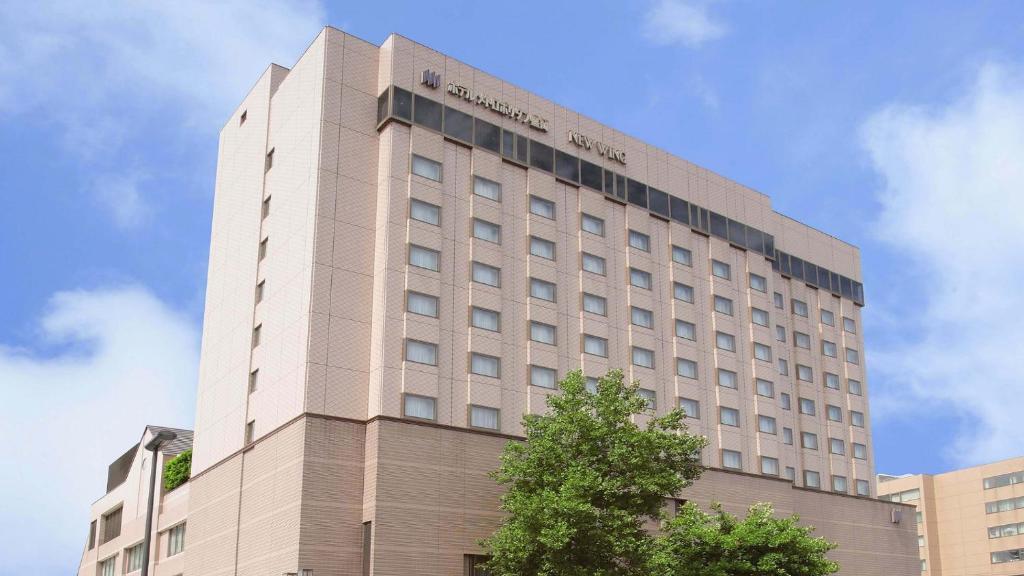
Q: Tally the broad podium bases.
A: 1